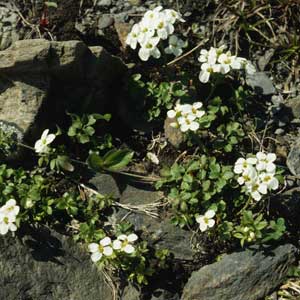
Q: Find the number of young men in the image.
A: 0